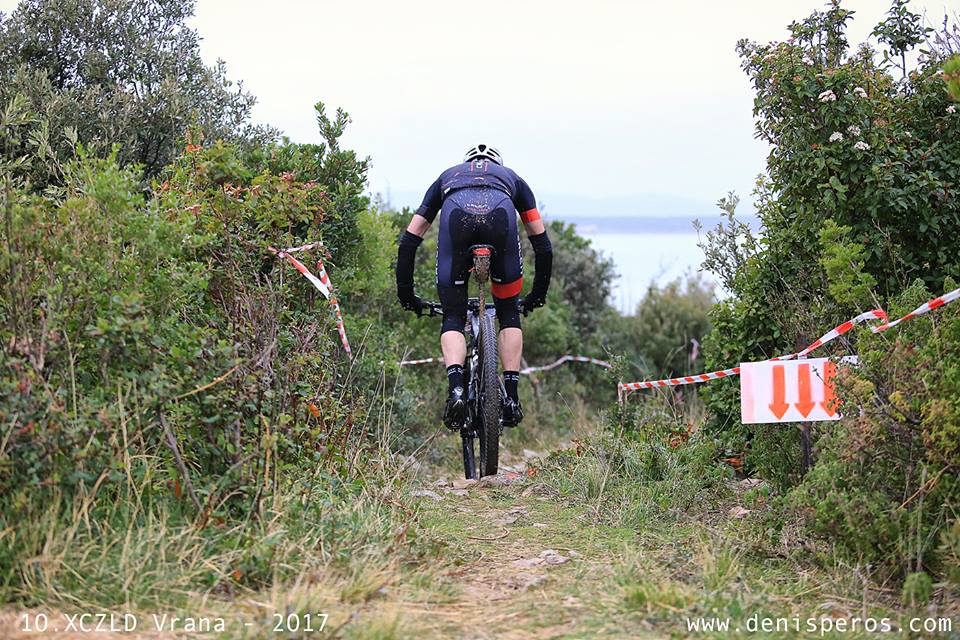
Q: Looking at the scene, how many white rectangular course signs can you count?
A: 1